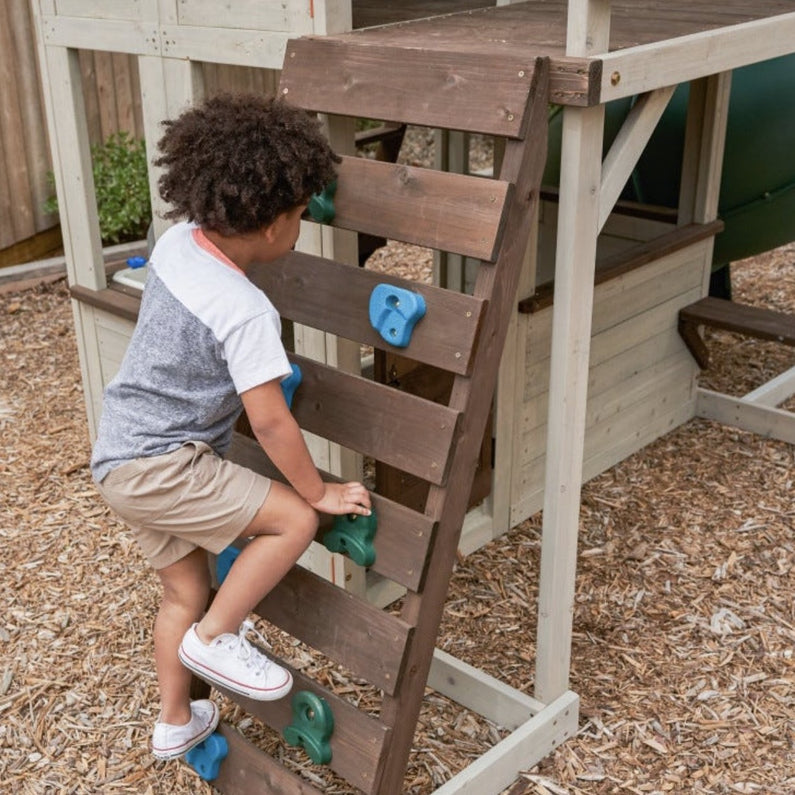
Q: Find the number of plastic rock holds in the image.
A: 7